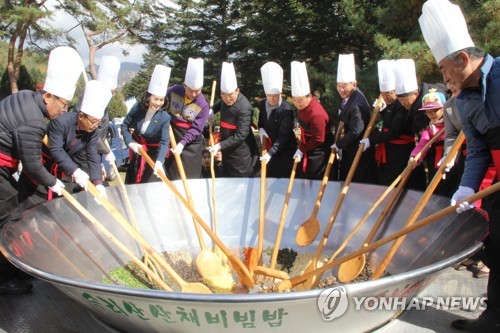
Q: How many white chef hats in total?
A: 12